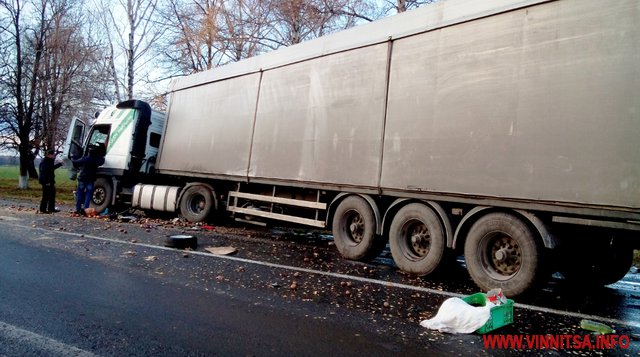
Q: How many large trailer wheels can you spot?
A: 3